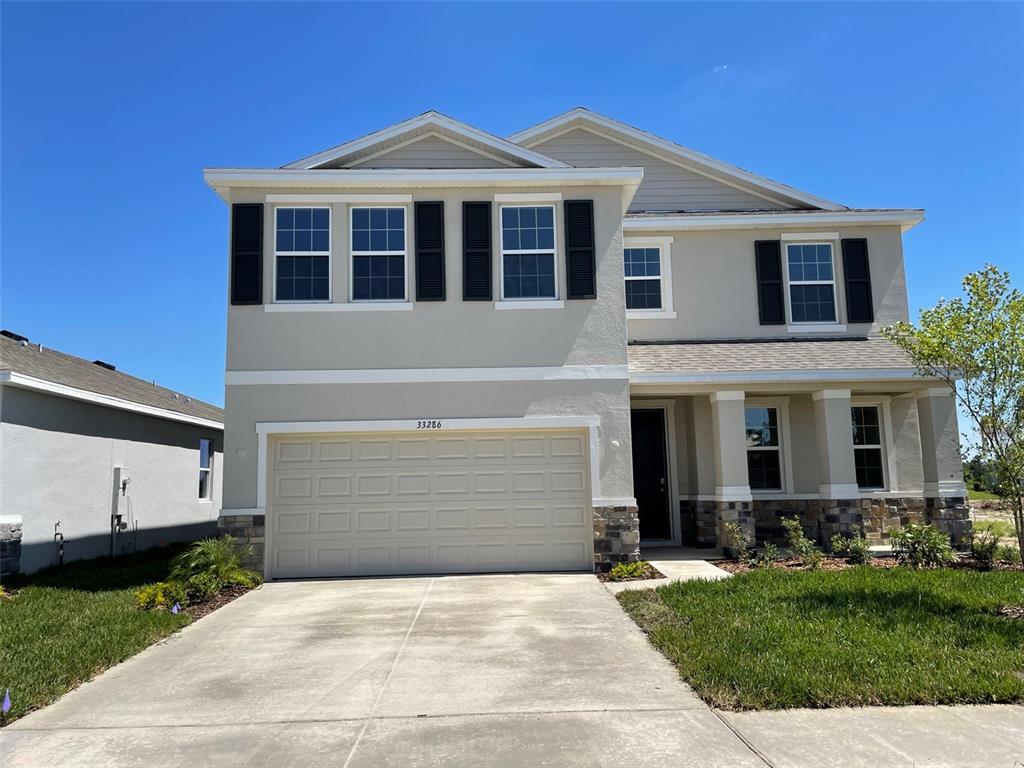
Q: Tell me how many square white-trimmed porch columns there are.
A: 3